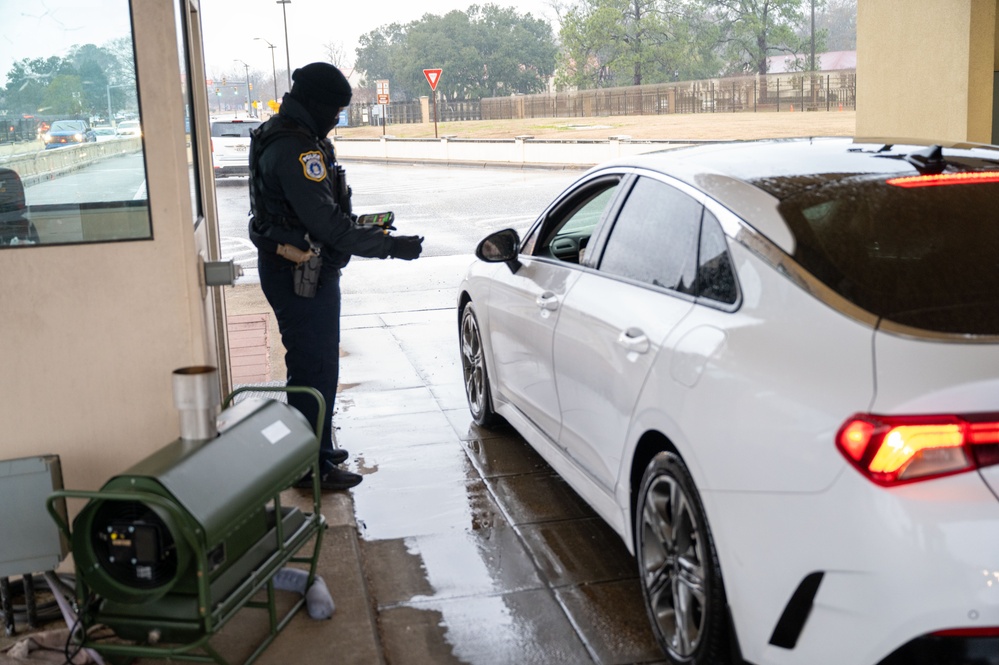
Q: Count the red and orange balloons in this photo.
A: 0